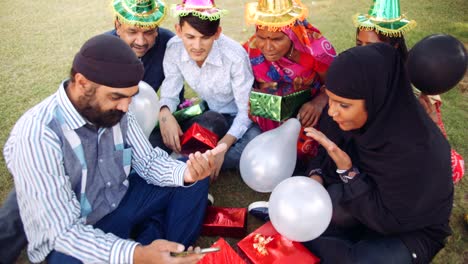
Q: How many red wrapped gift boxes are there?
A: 4